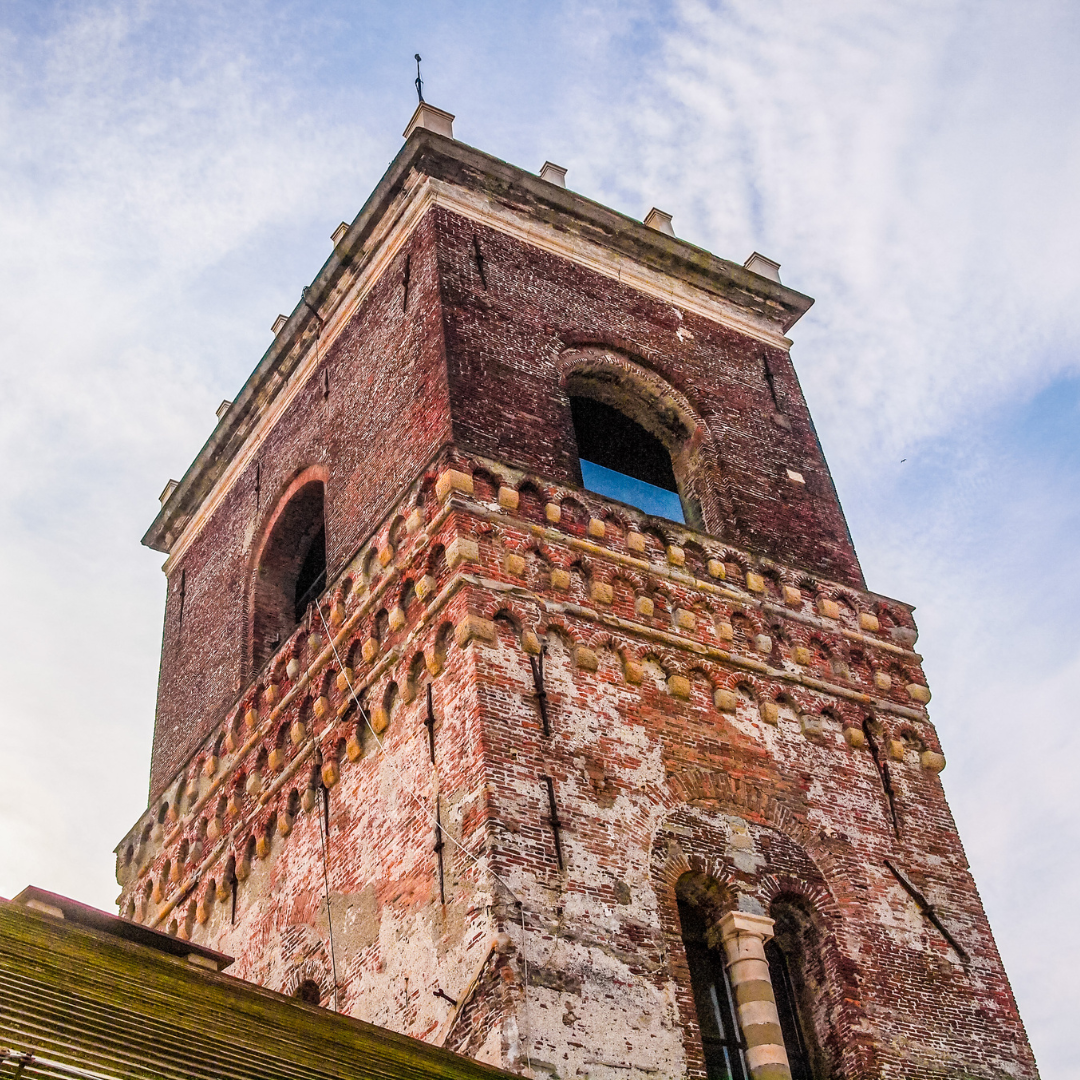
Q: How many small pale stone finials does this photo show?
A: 8